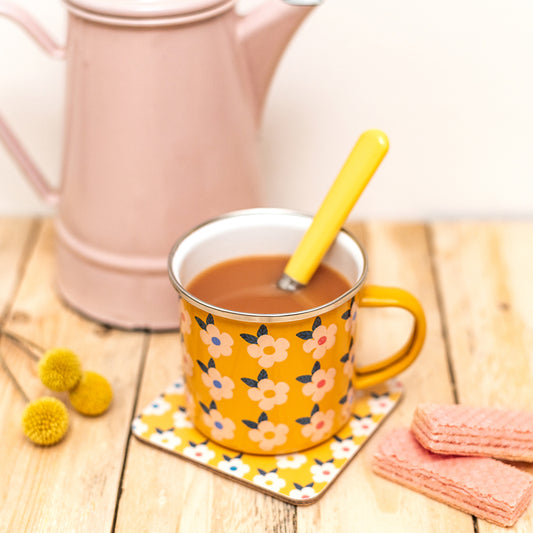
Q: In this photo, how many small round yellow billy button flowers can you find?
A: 3